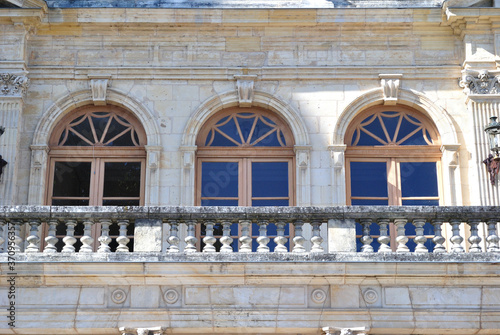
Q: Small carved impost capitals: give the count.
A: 6